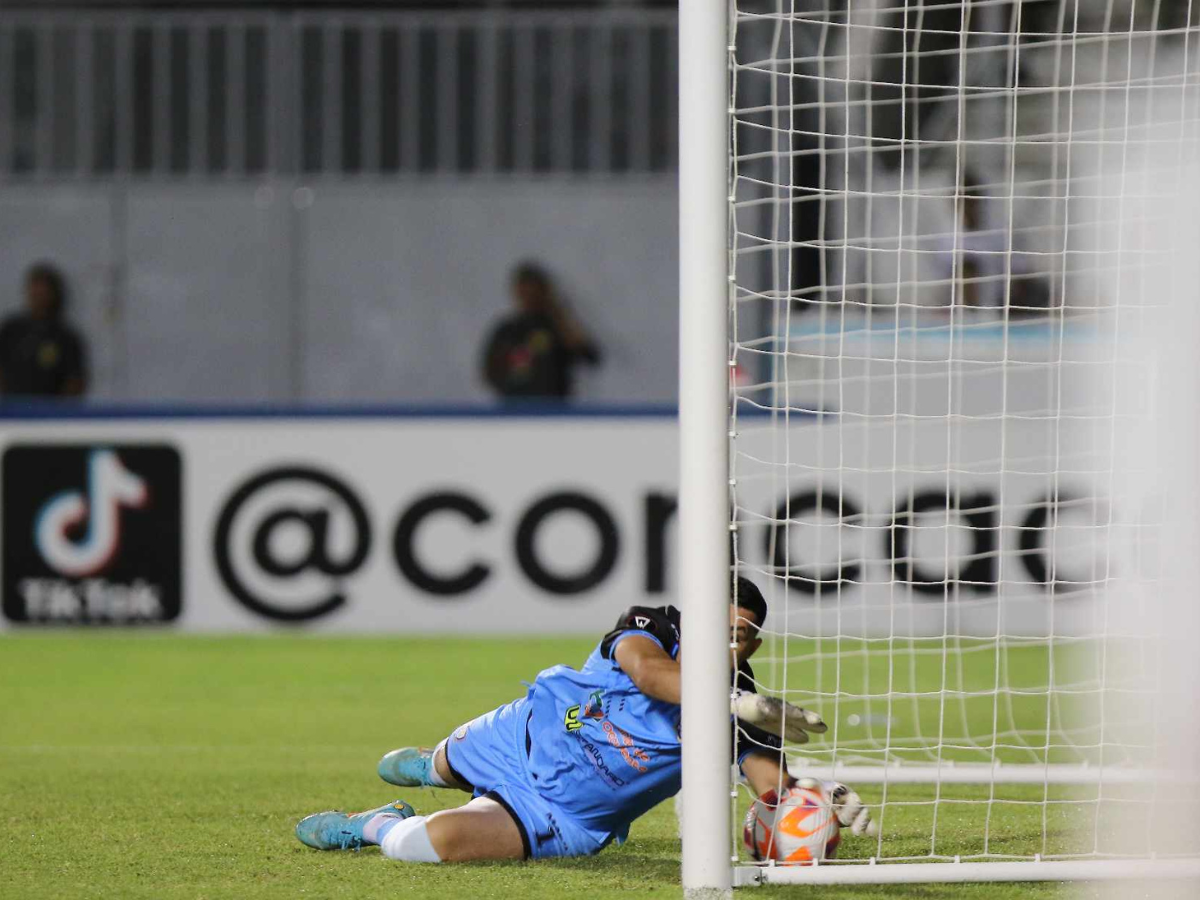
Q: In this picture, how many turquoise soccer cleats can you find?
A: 2